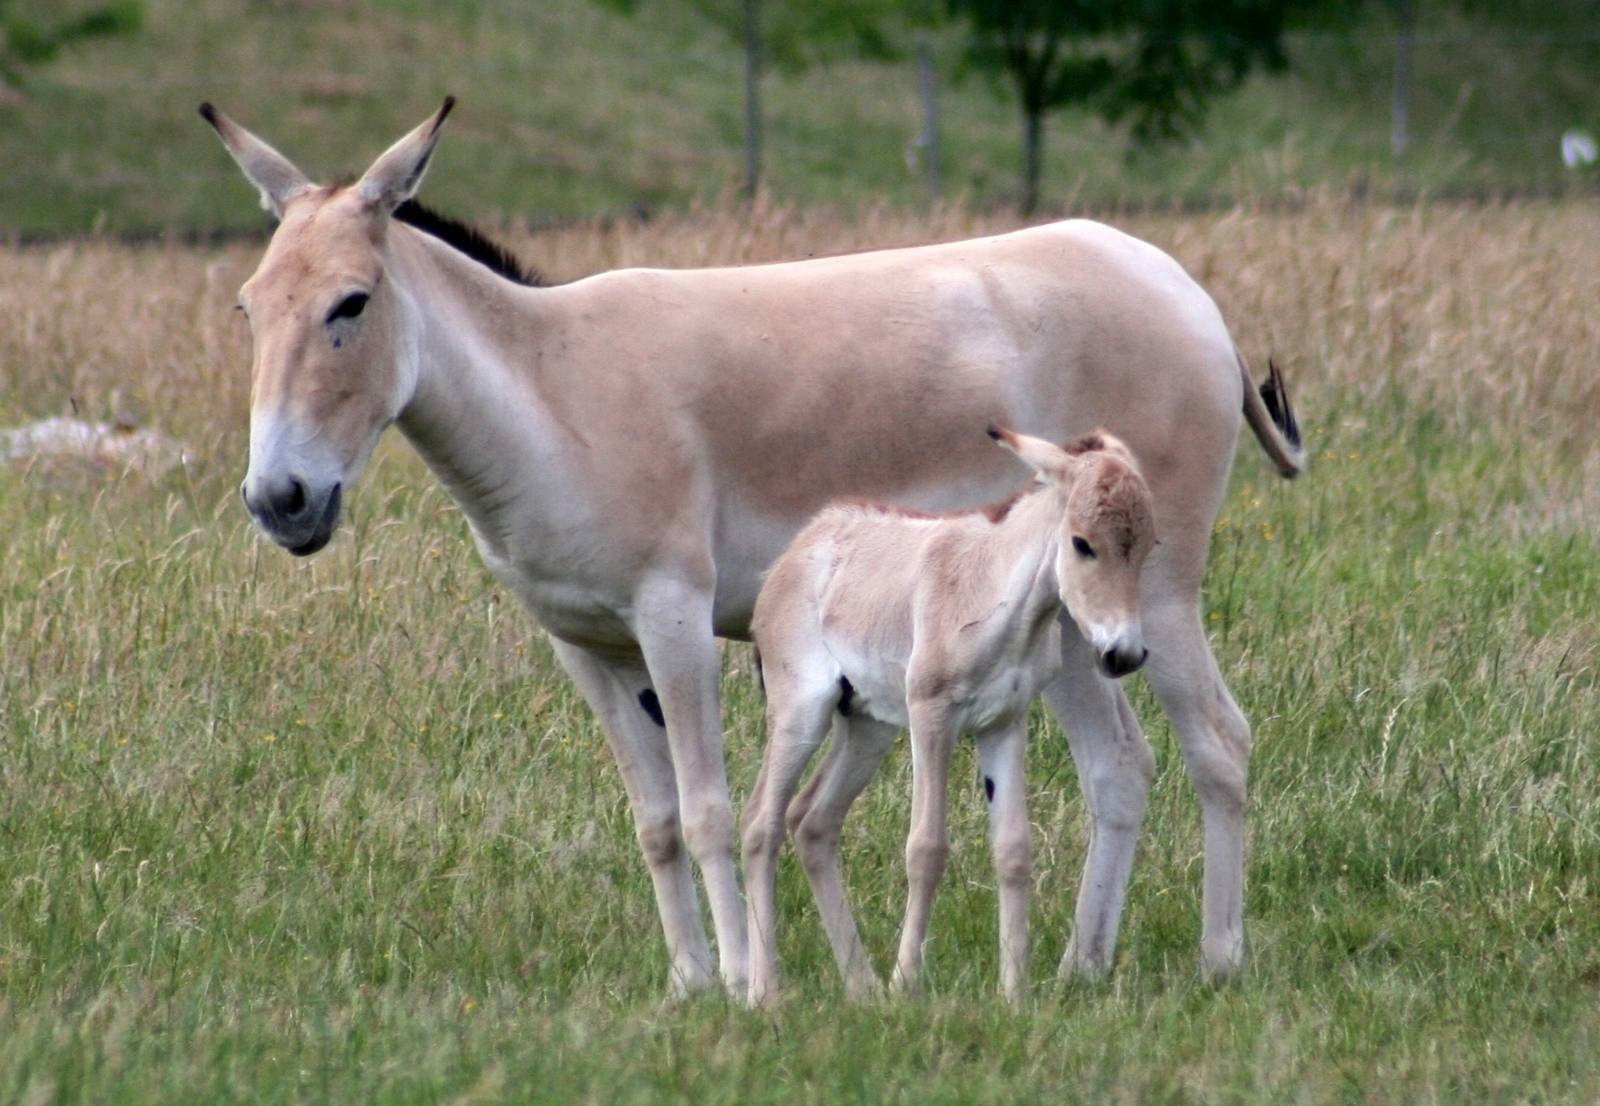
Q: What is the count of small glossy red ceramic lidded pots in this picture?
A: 0